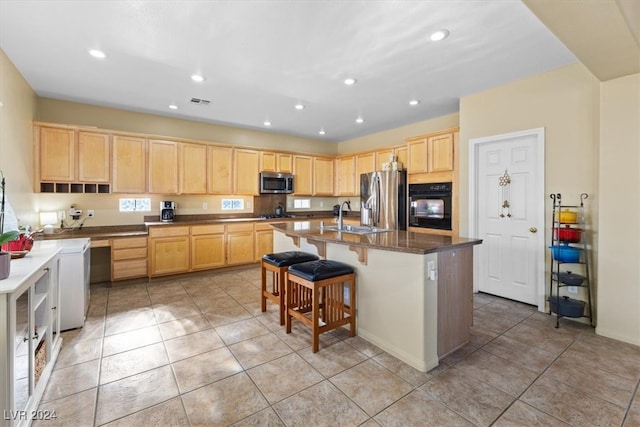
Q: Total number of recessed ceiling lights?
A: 10